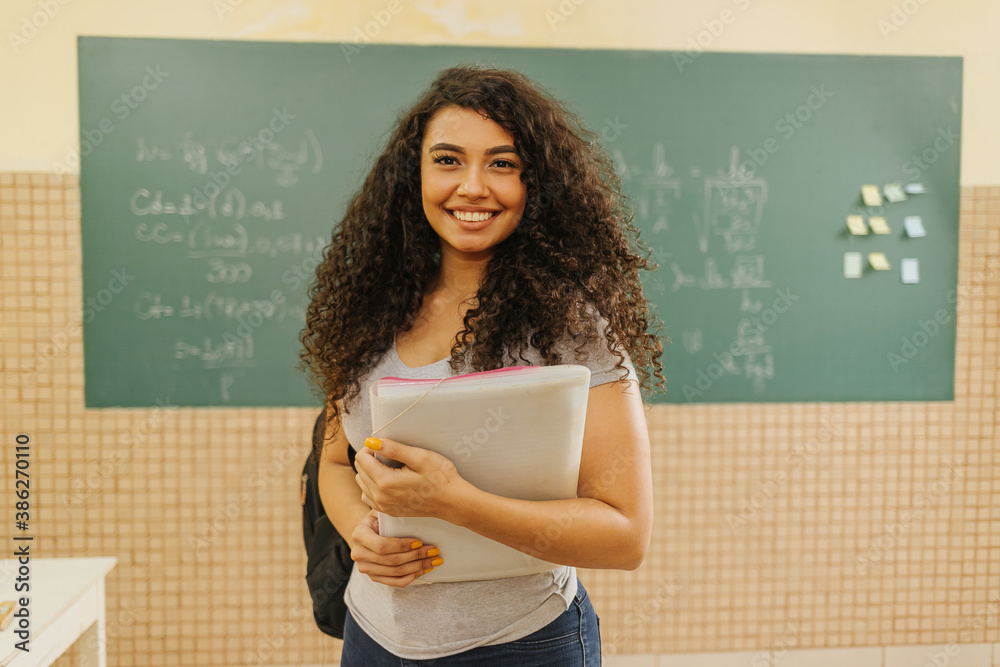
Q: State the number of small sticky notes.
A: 9